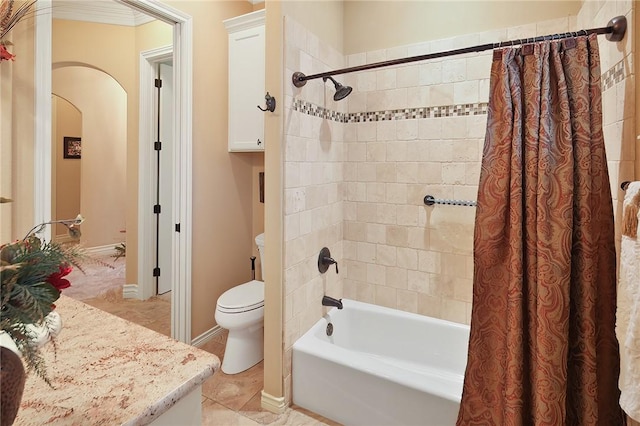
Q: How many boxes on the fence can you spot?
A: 0